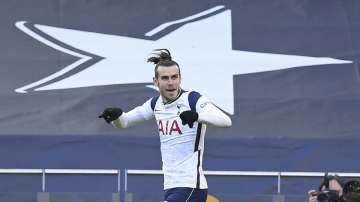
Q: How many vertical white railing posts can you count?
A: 4